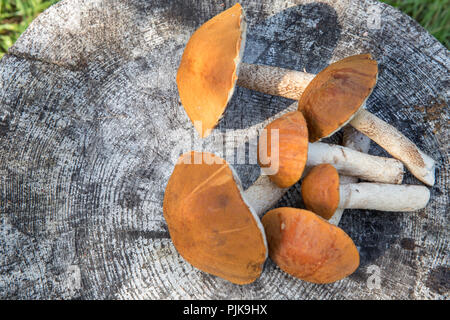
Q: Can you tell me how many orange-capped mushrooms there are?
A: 6